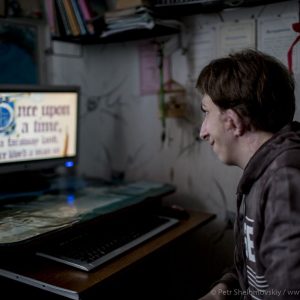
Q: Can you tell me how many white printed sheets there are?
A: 3